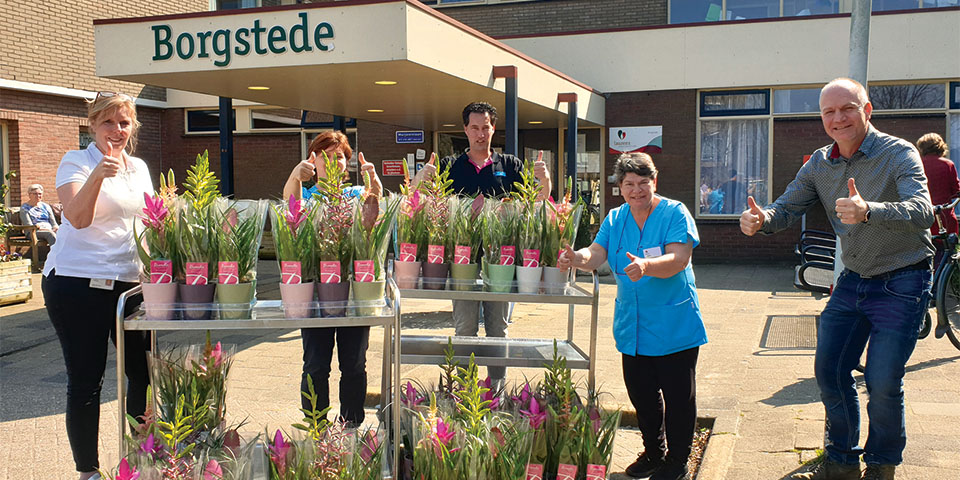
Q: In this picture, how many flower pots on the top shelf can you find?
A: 12